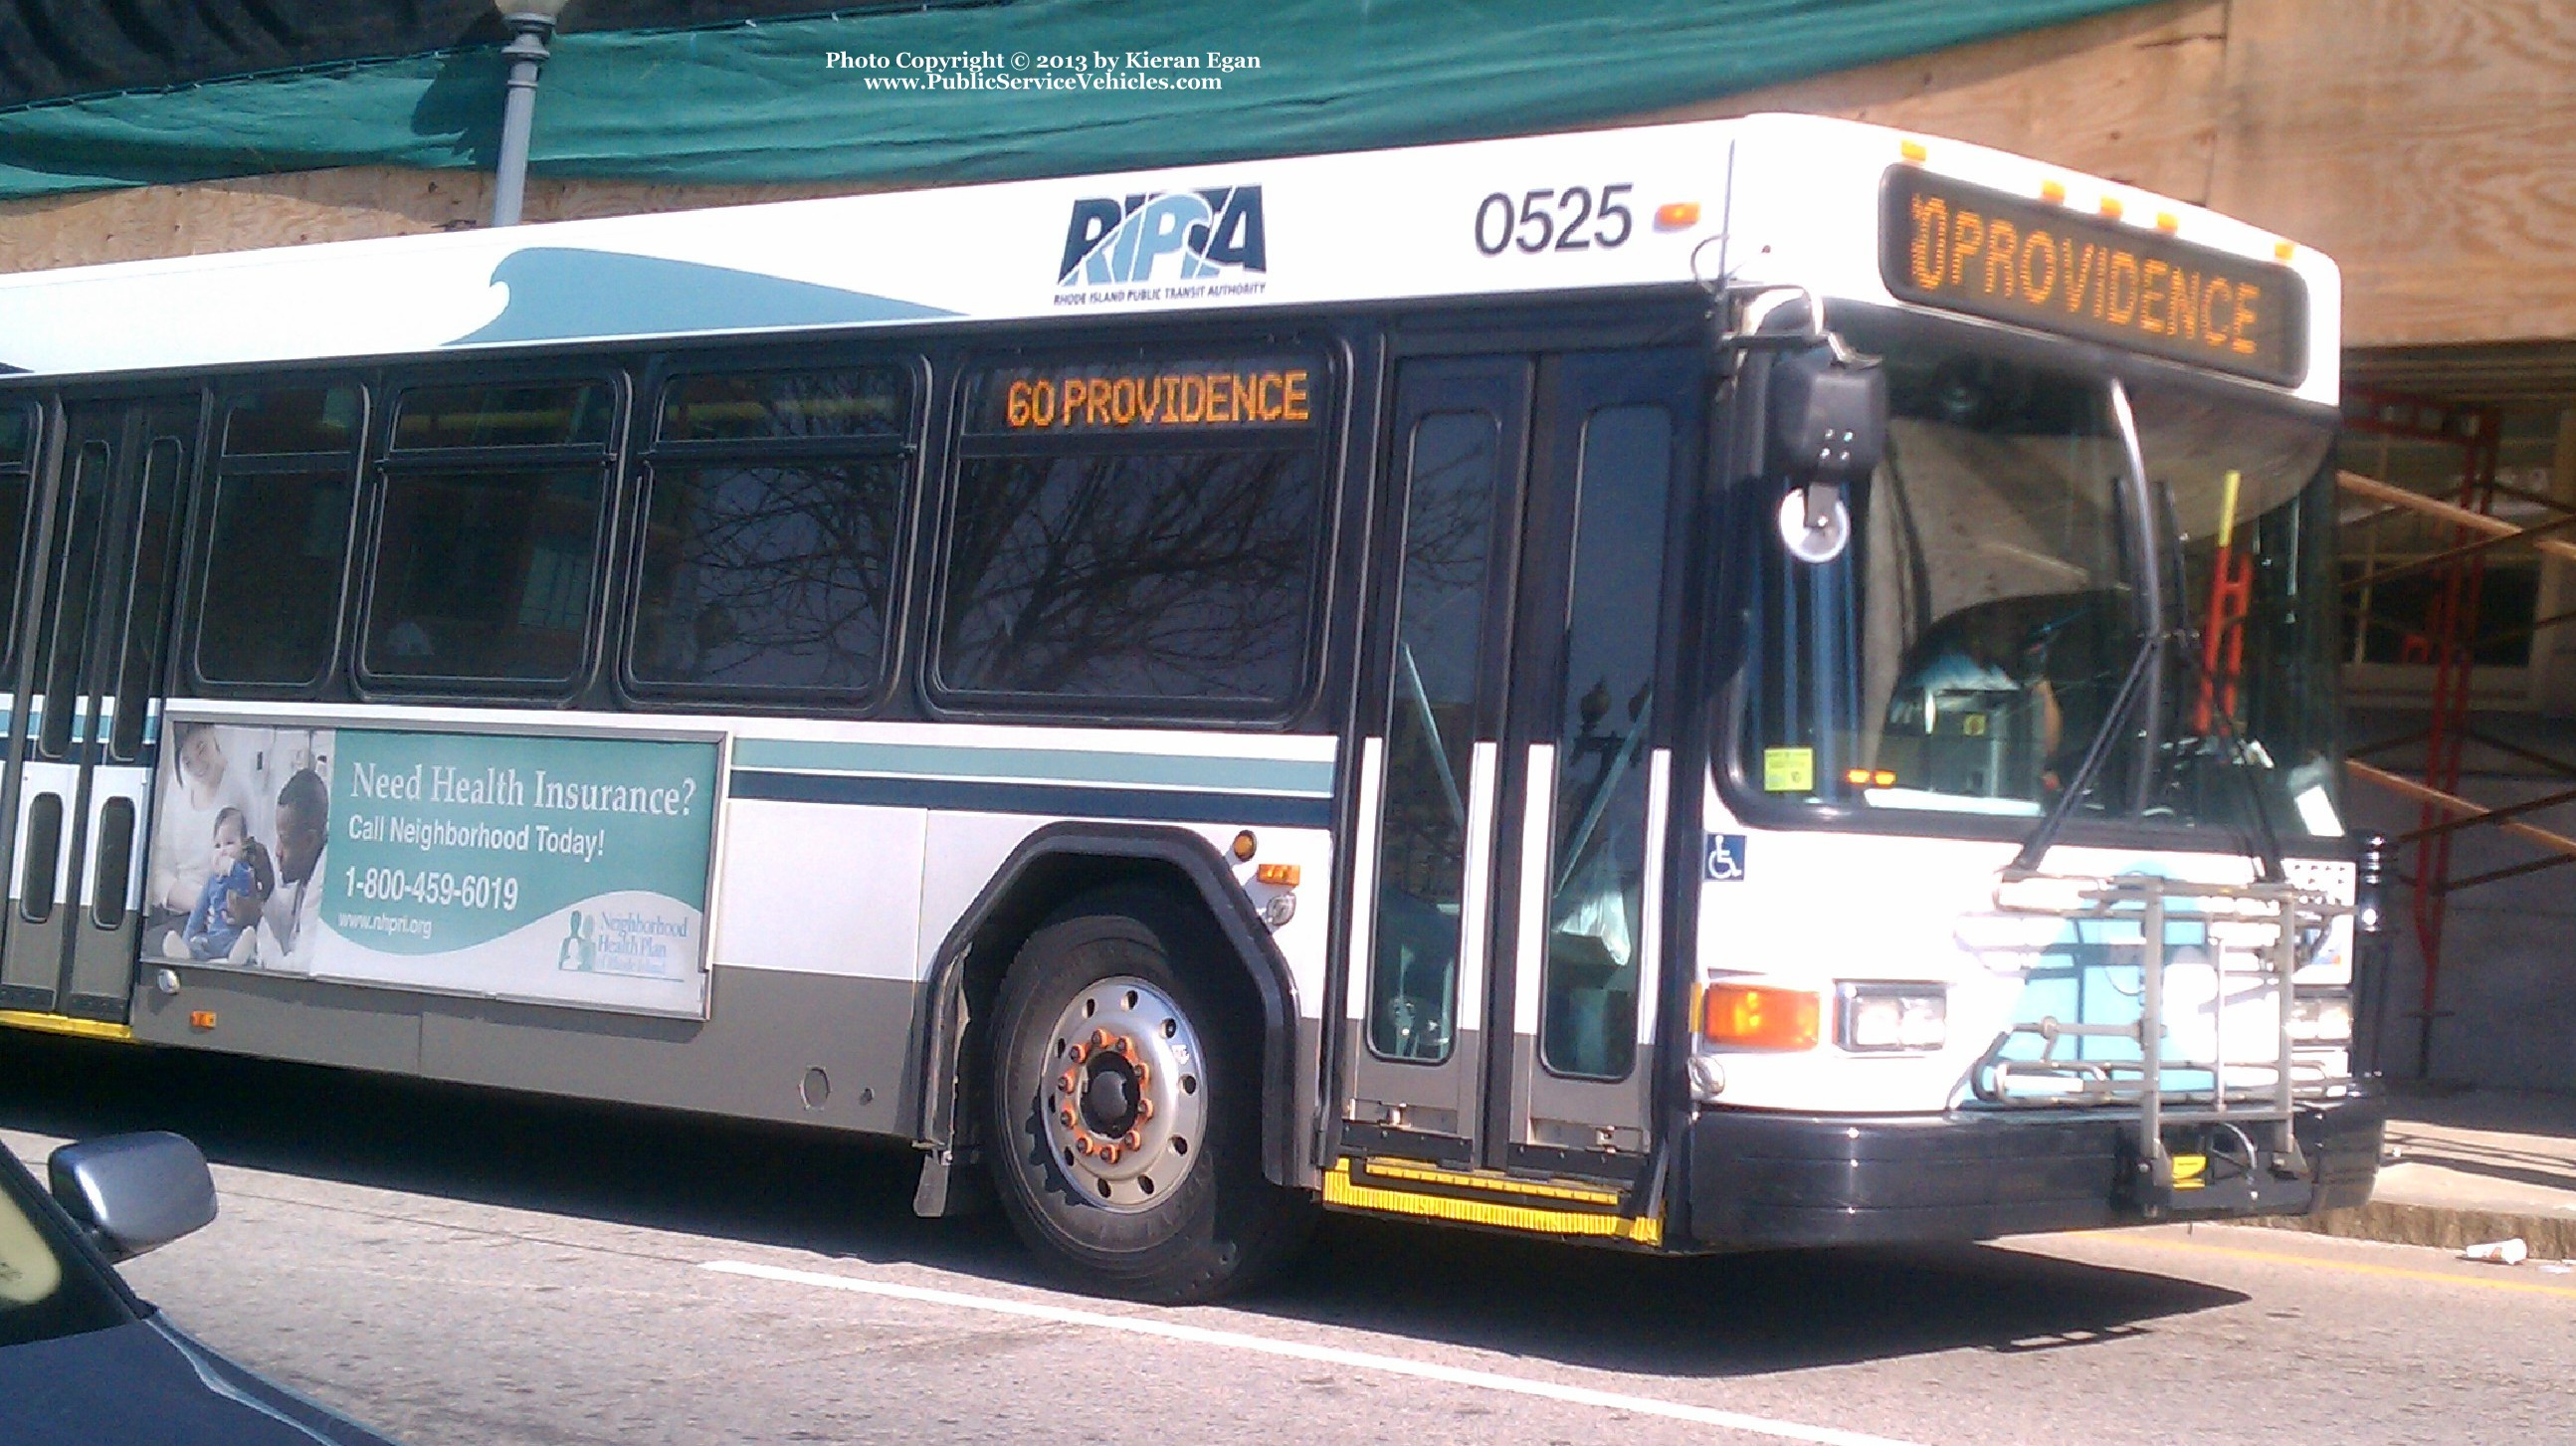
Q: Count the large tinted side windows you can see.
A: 4